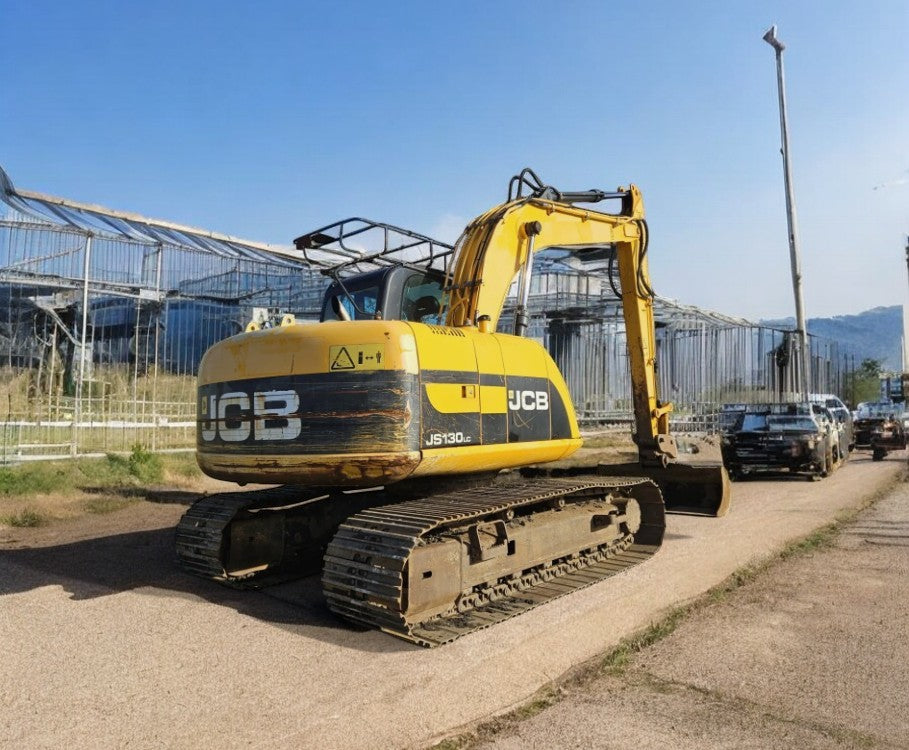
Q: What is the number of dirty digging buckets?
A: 1